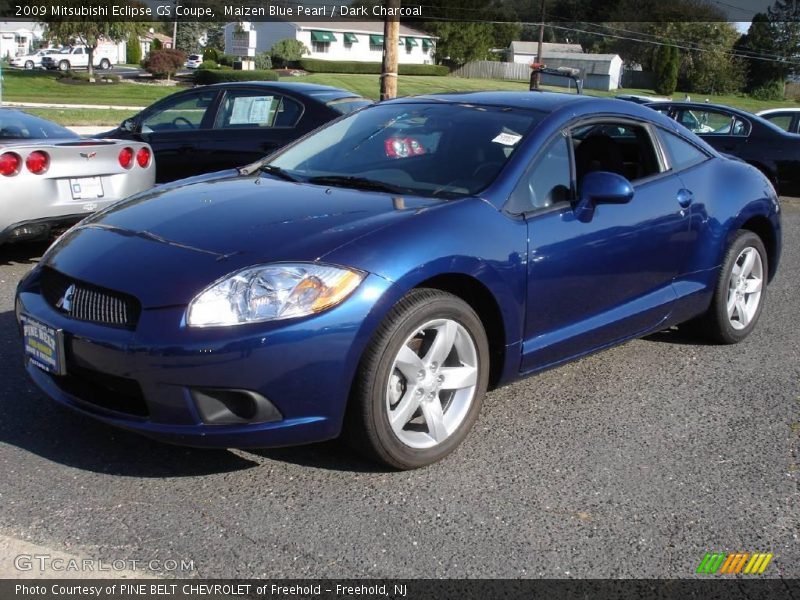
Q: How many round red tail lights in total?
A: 4